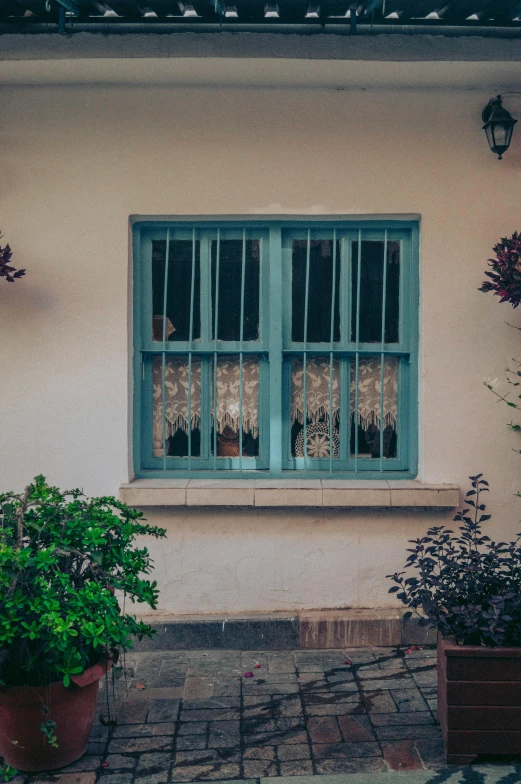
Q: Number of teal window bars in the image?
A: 8